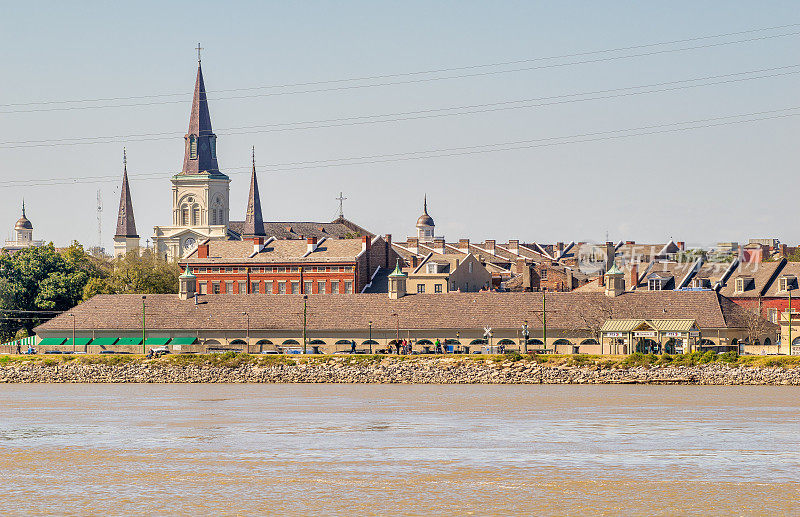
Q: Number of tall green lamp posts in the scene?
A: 4